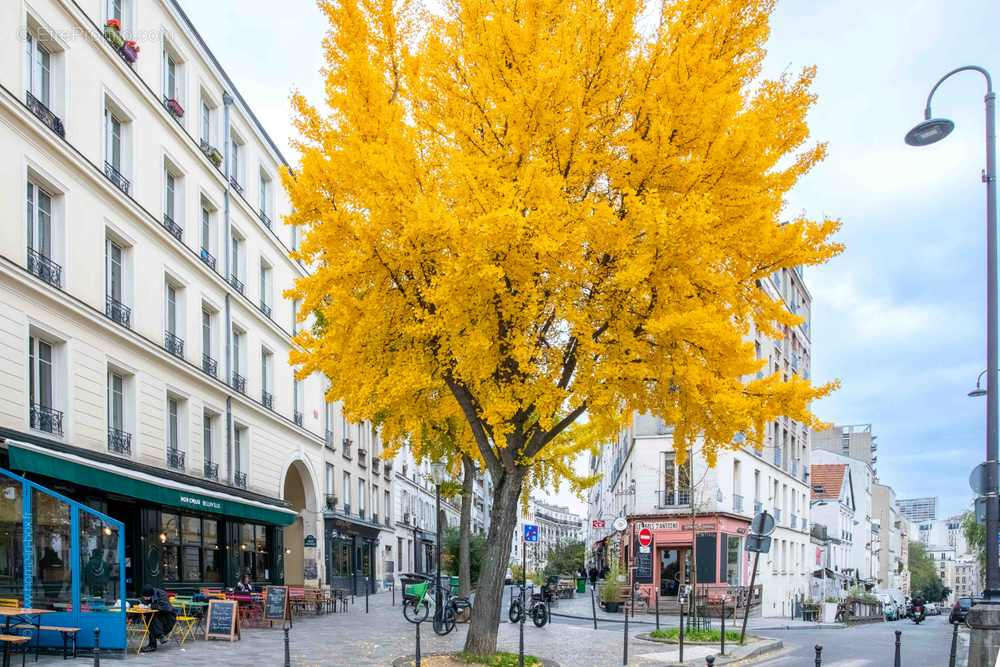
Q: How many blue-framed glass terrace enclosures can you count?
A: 1